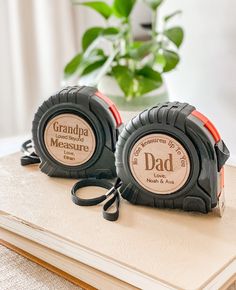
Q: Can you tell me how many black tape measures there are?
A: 2